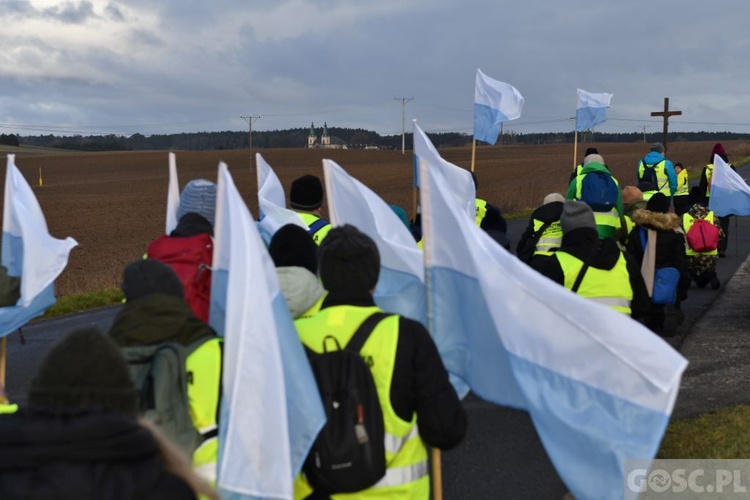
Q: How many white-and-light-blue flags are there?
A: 10